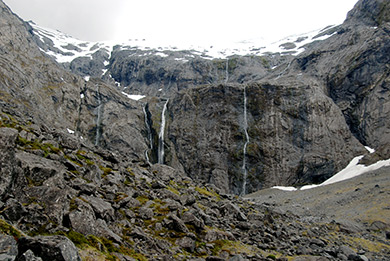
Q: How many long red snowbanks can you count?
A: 0